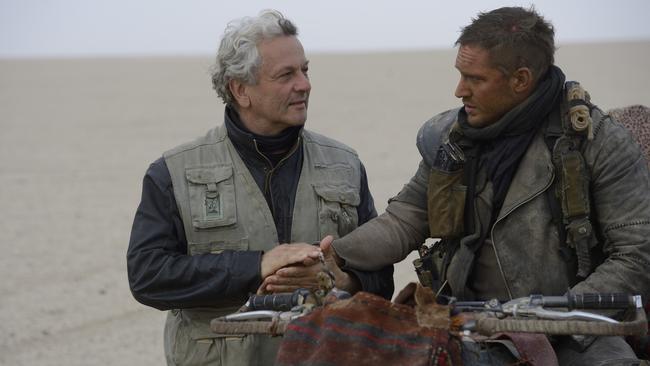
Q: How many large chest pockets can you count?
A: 2